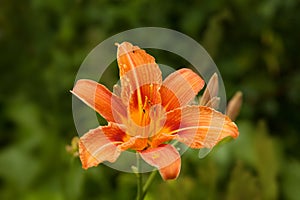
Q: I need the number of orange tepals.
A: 6